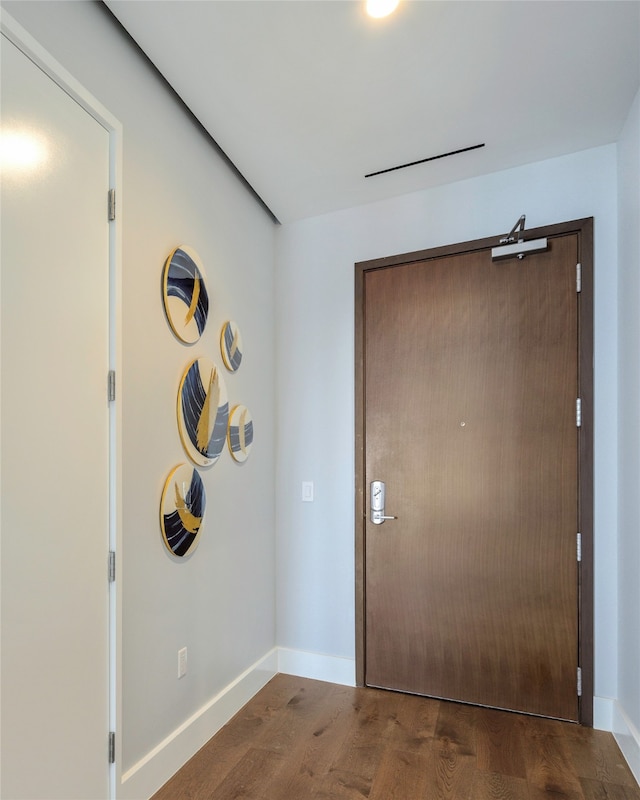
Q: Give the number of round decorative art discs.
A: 5